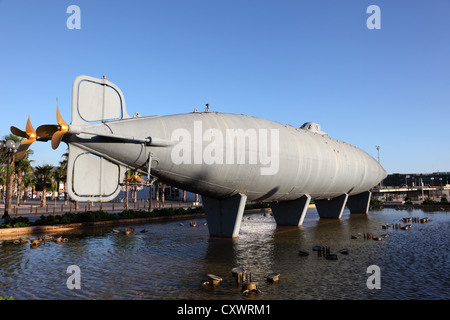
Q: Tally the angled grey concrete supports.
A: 4